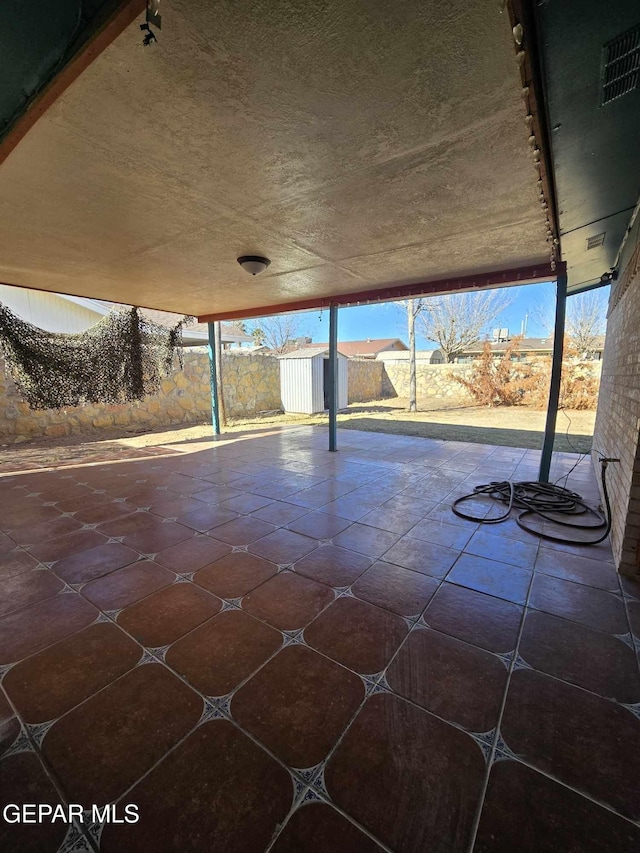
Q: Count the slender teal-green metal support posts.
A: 3